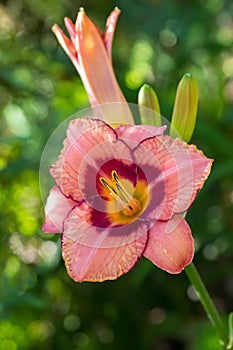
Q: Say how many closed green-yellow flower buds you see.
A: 2